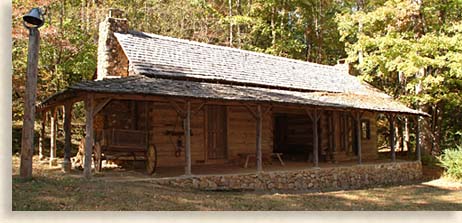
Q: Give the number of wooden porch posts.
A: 10